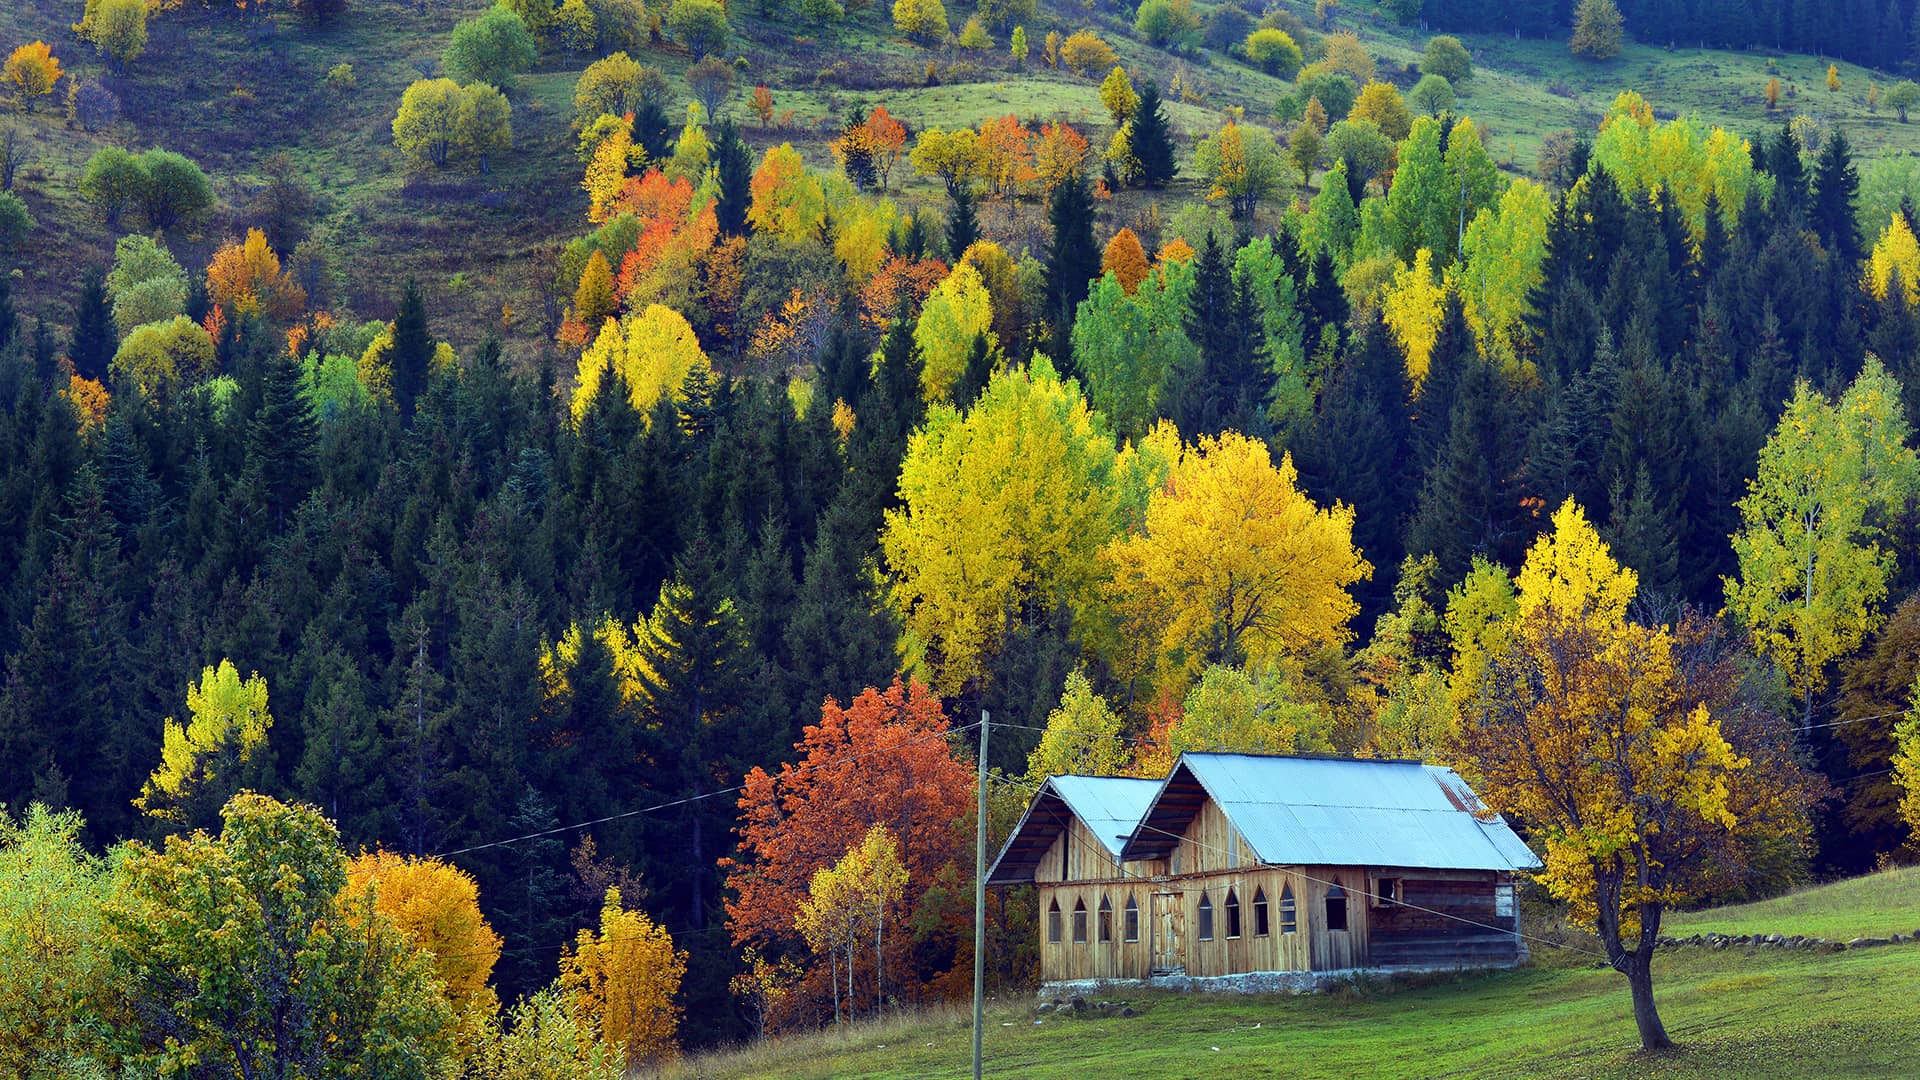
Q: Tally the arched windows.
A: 9